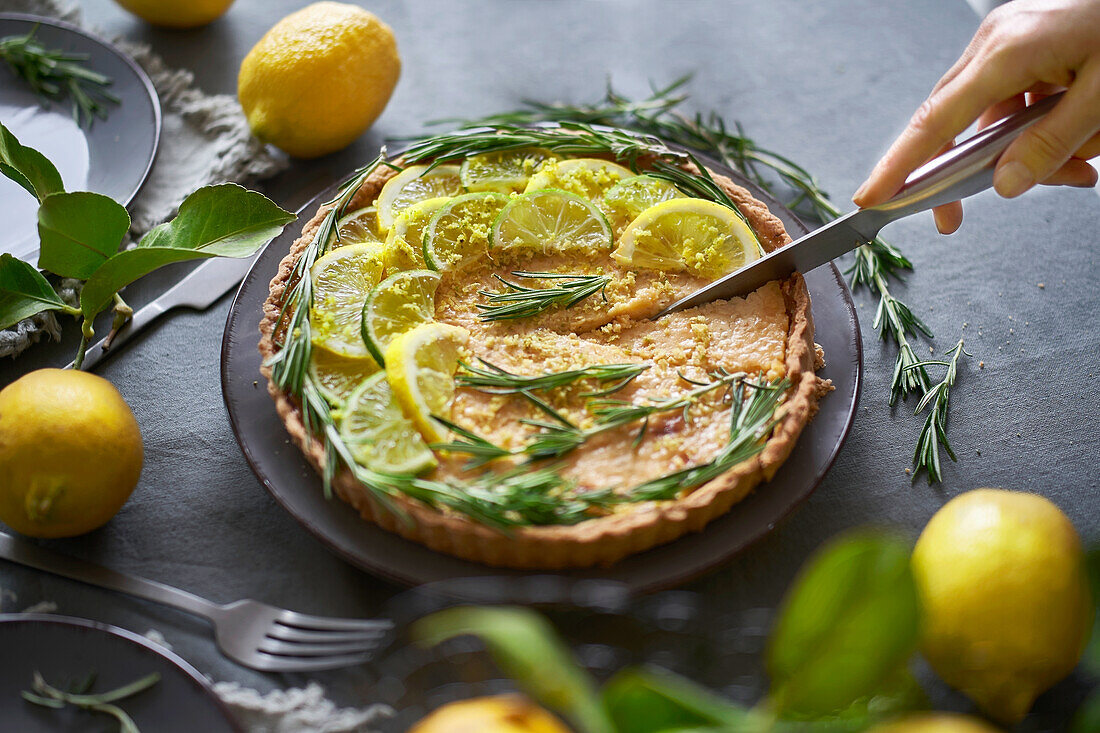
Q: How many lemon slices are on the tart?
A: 6